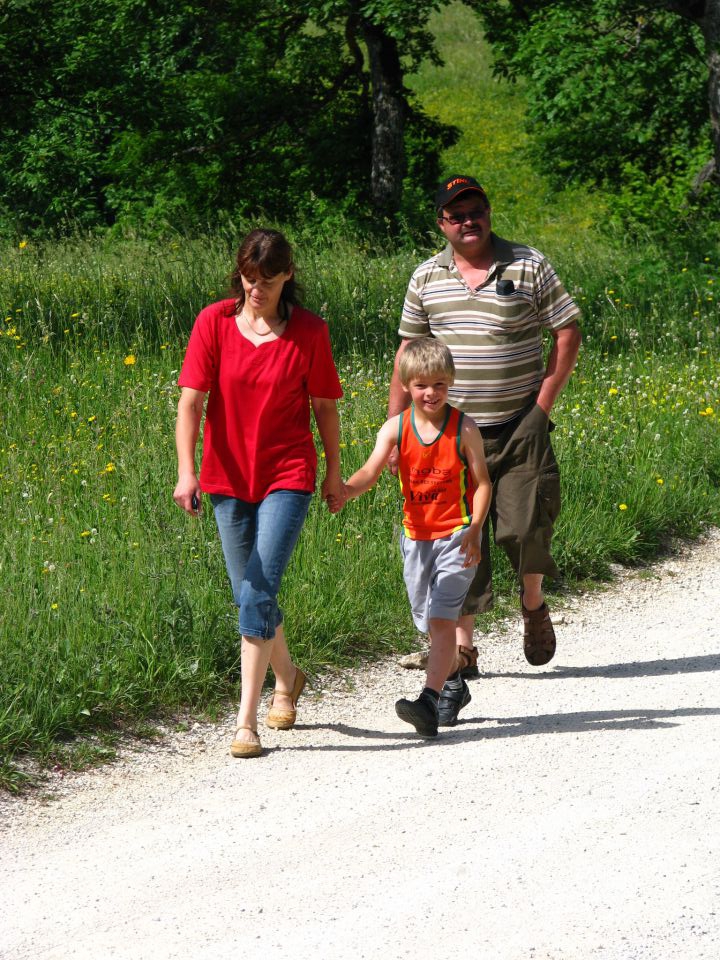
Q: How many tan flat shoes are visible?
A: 2